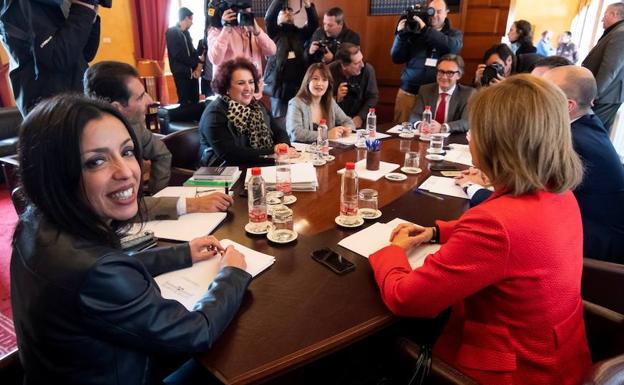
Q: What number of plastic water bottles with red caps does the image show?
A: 6